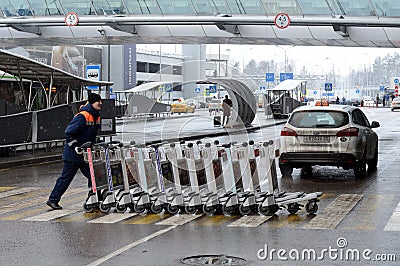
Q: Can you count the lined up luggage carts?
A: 11